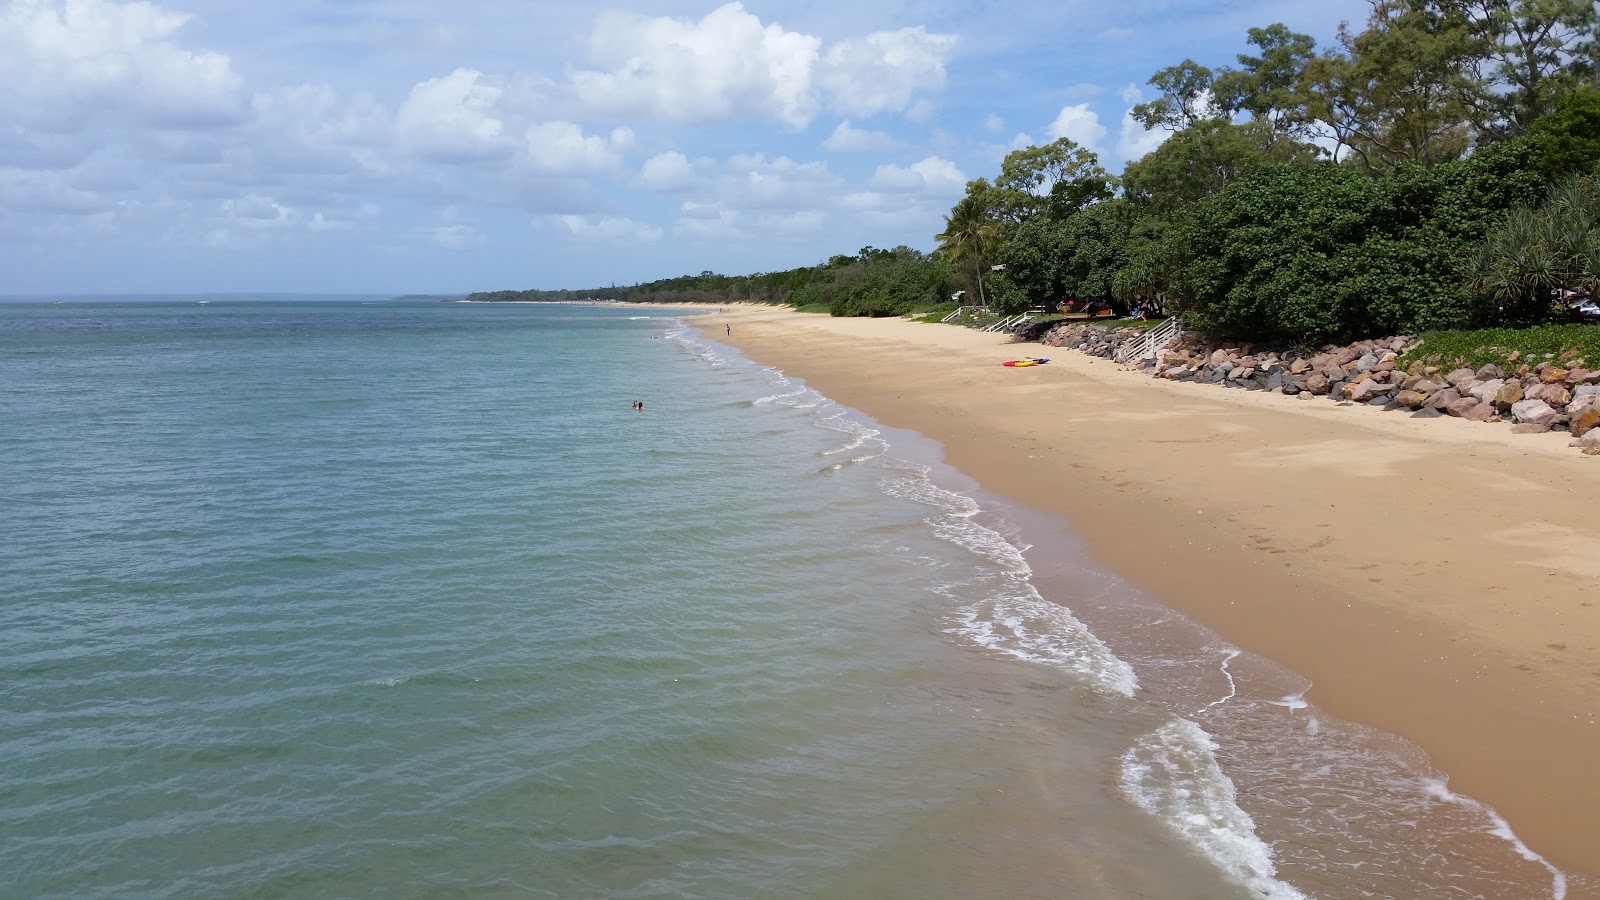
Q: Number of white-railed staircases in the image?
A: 3